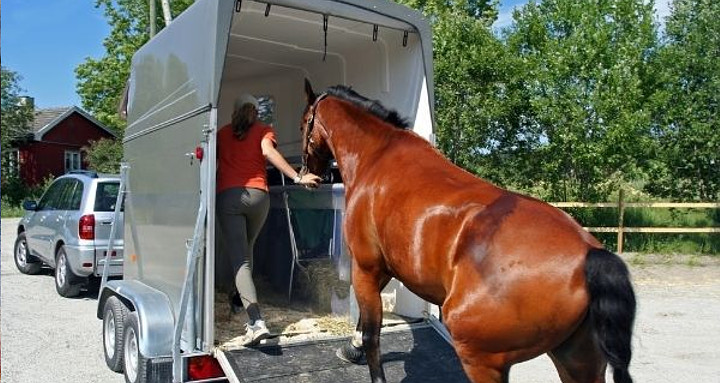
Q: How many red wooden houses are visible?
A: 1